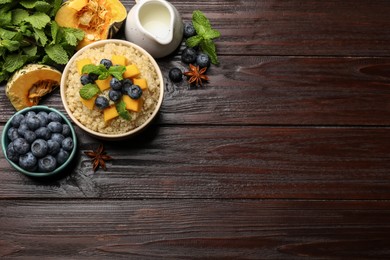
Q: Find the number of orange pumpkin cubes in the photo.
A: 8